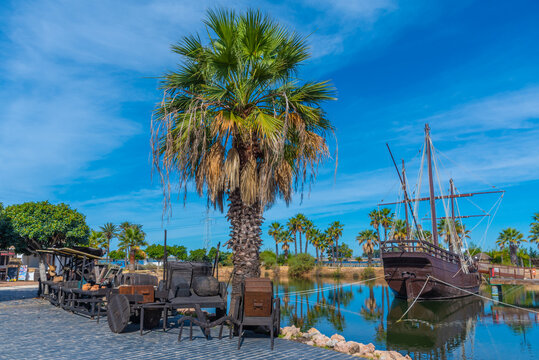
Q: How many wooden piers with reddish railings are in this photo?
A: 1